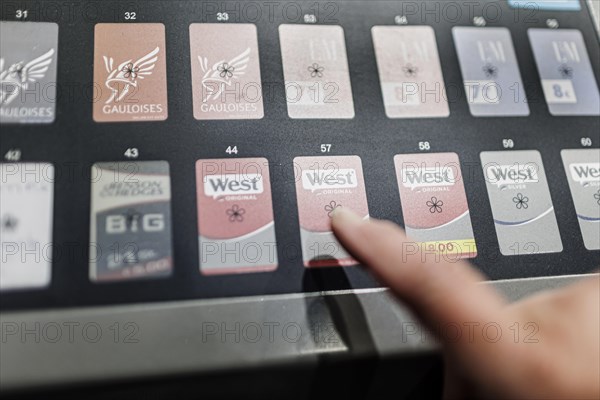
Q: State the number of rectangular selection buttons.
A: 14